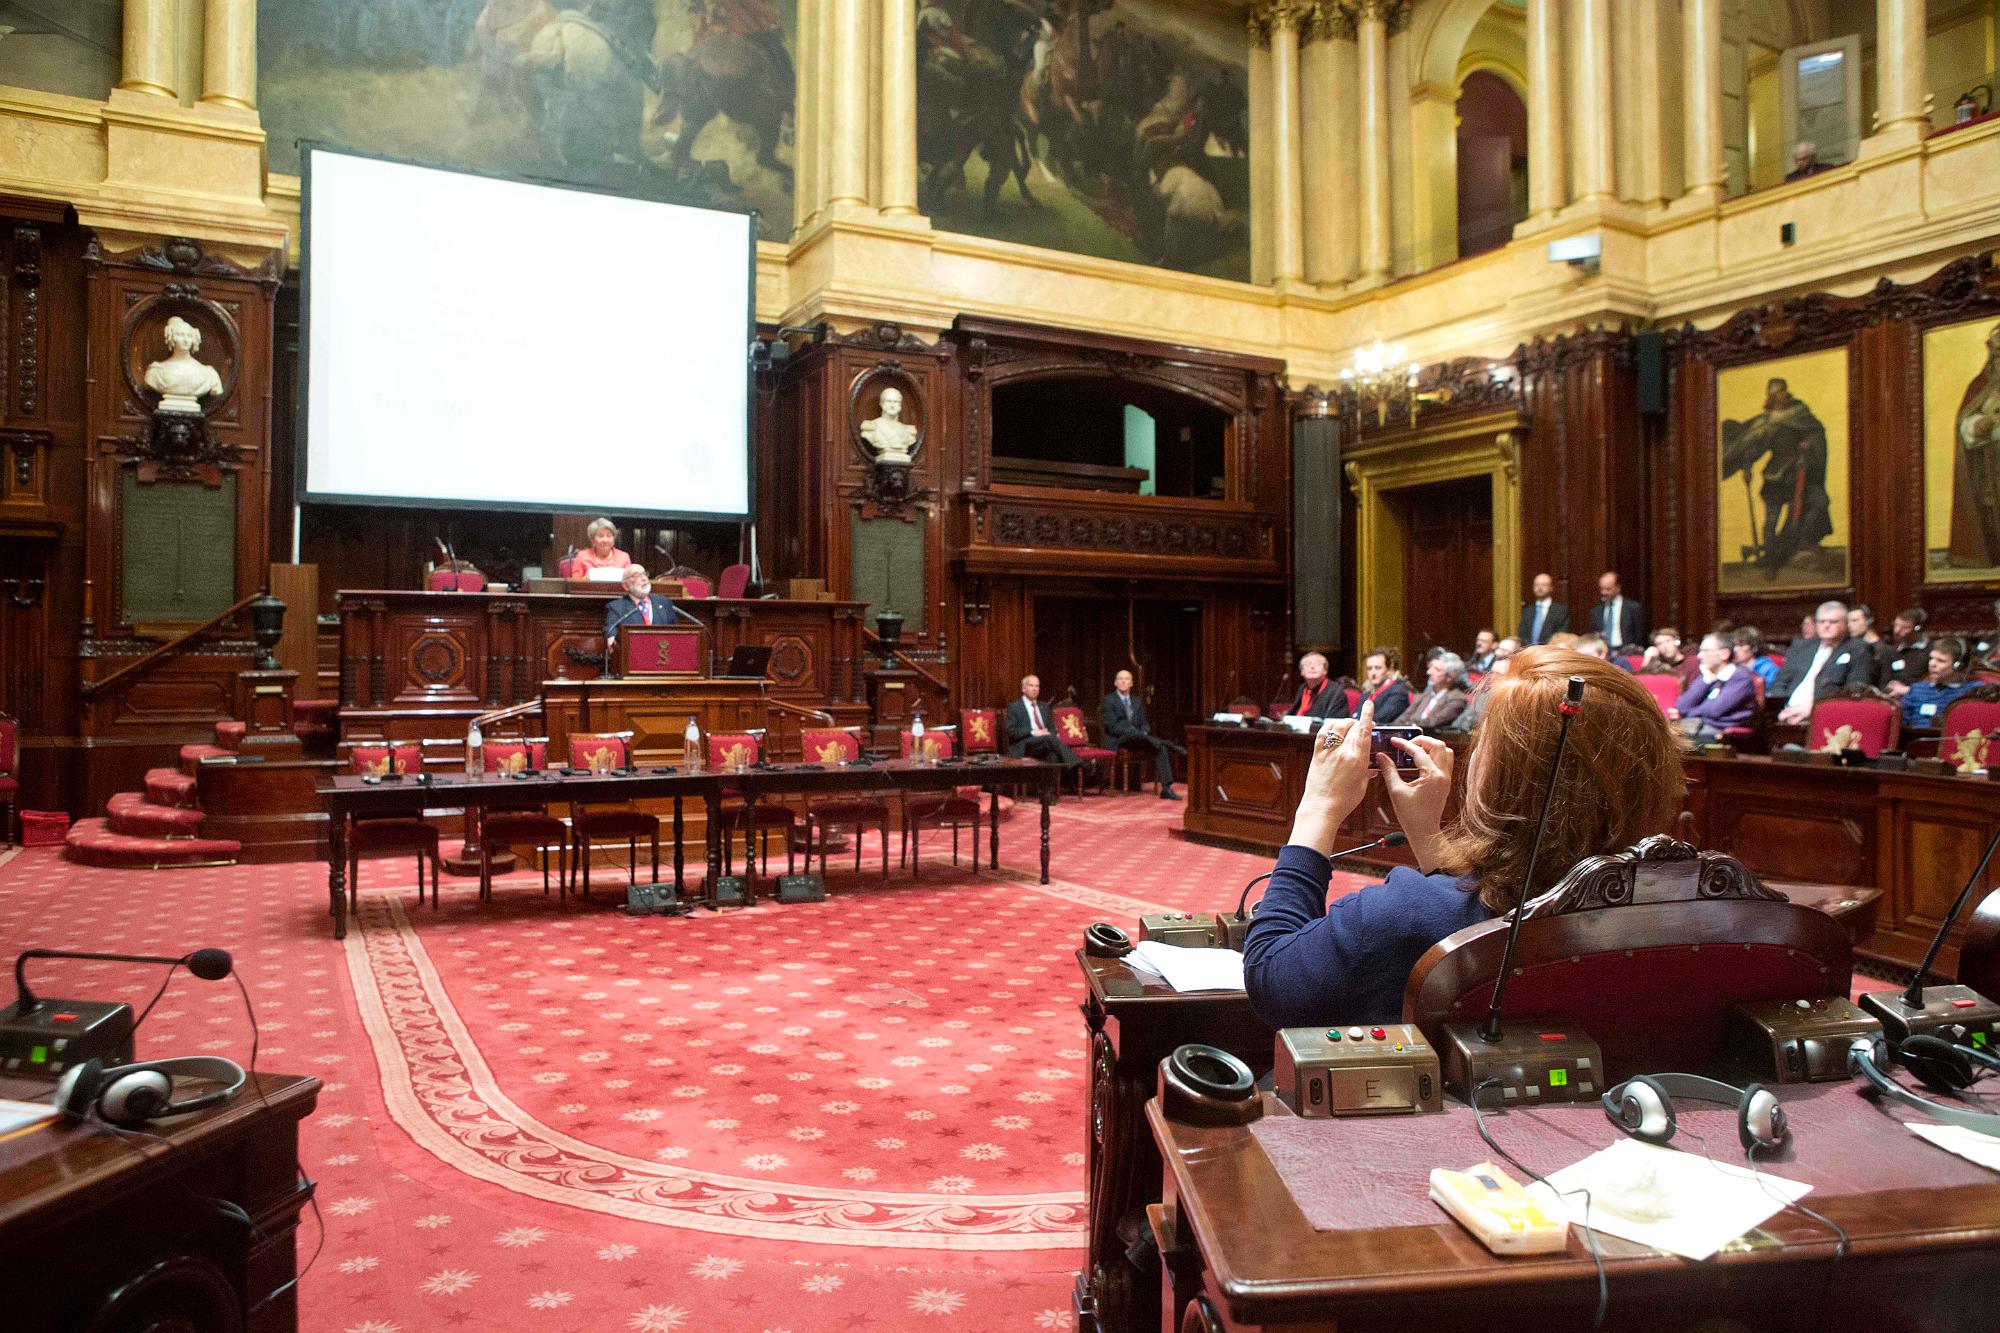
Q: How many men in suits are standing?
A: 3